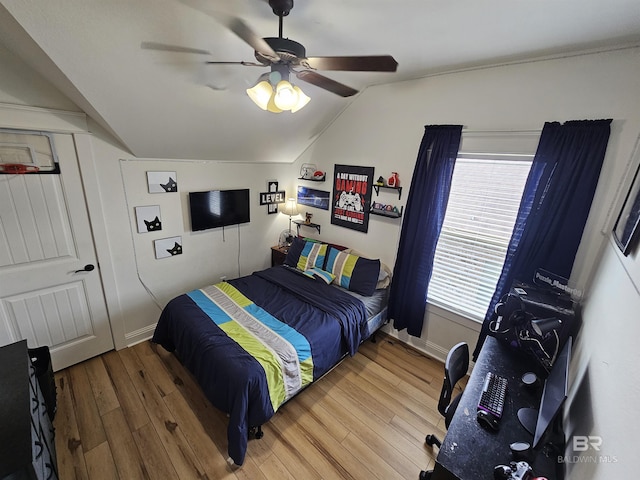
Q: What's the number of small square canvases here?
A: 3